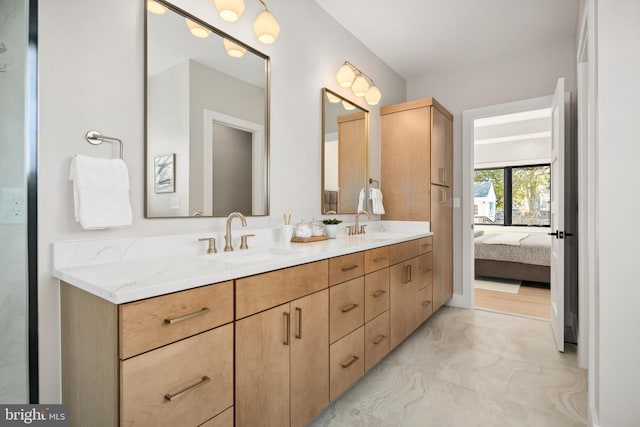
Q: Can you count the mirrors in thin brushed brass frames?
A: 2